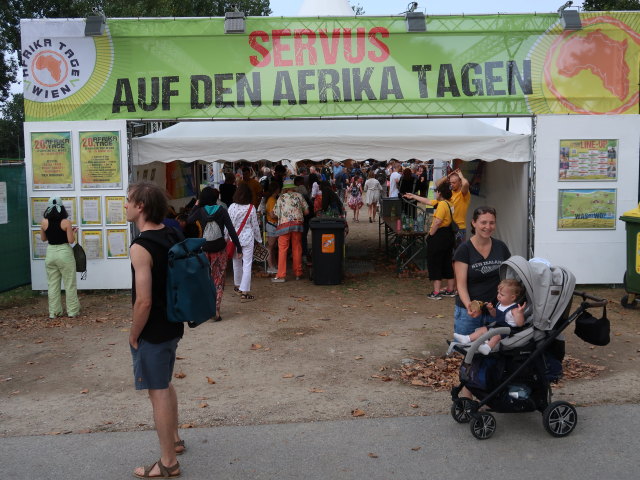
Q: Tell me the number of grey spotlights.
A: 4